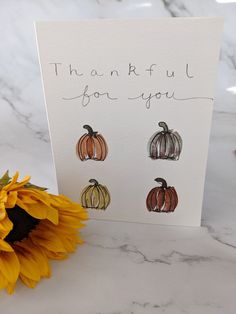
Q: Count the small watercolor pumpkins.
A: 4